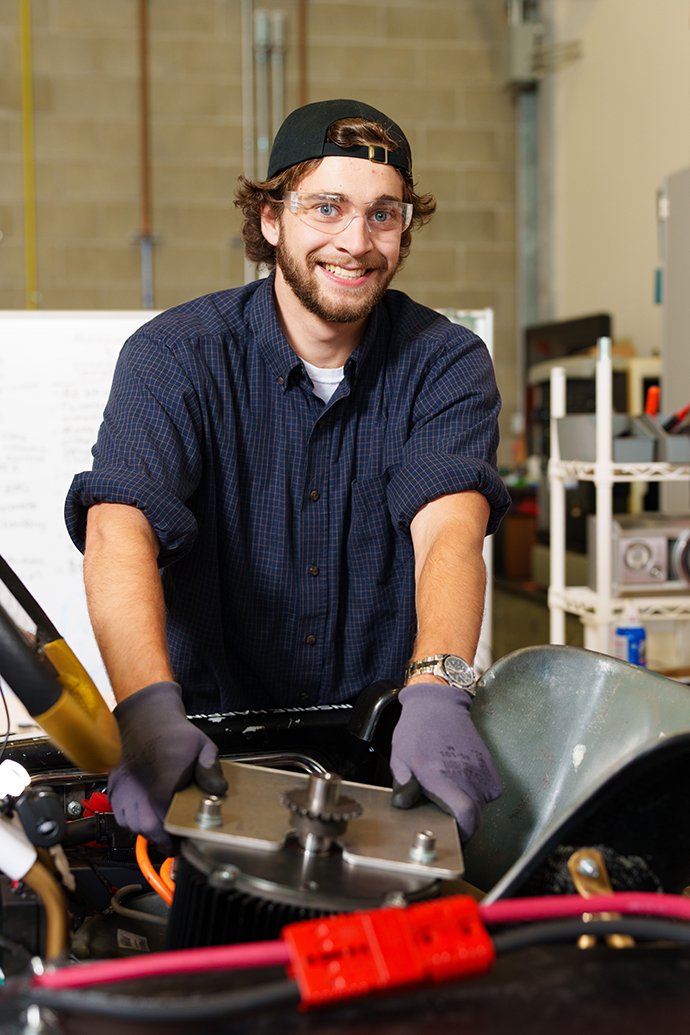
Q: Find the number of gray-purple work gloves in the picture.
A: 2